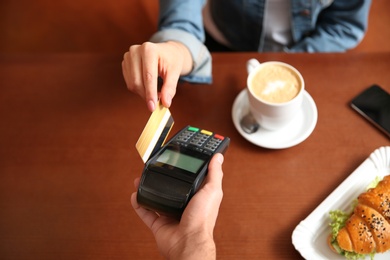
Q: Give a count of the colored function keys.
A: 3